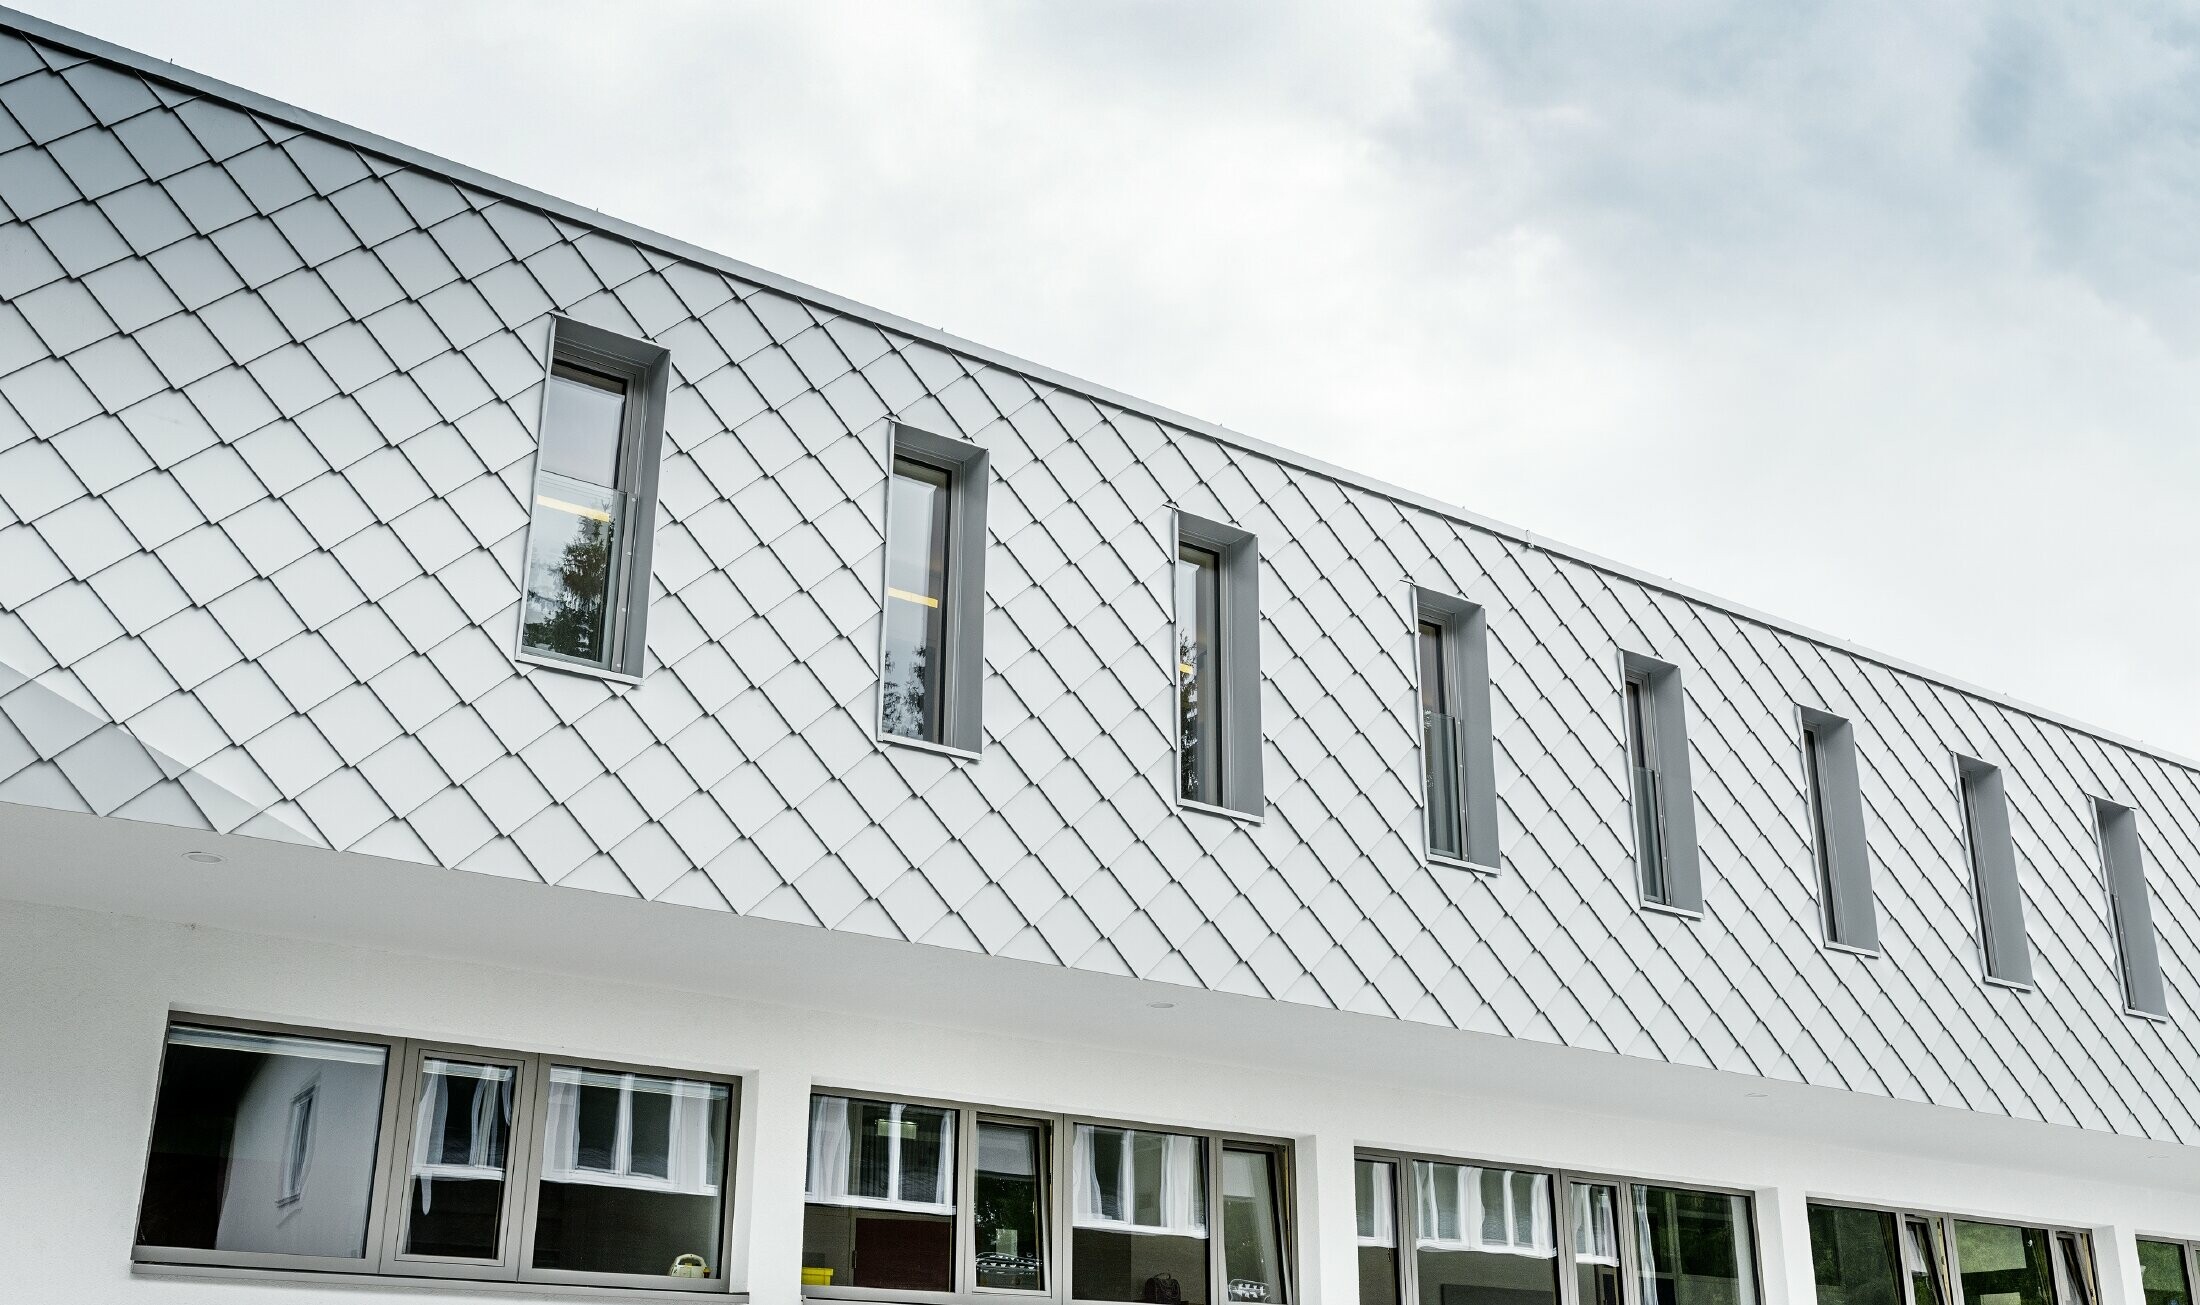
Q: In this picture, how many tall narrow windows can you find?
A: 8